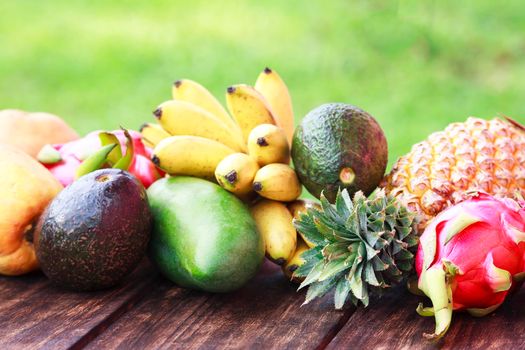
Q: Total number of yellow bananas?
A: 12